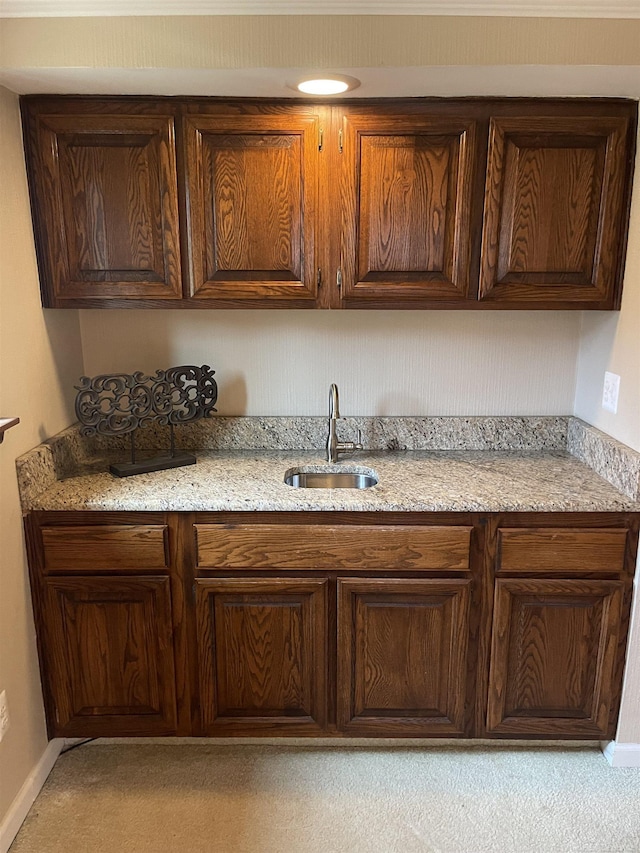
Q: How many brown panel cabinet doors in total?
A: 8